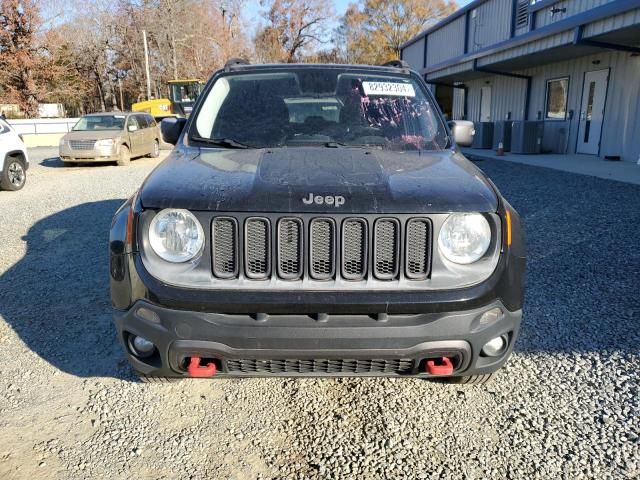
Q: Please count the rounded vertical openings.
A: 7